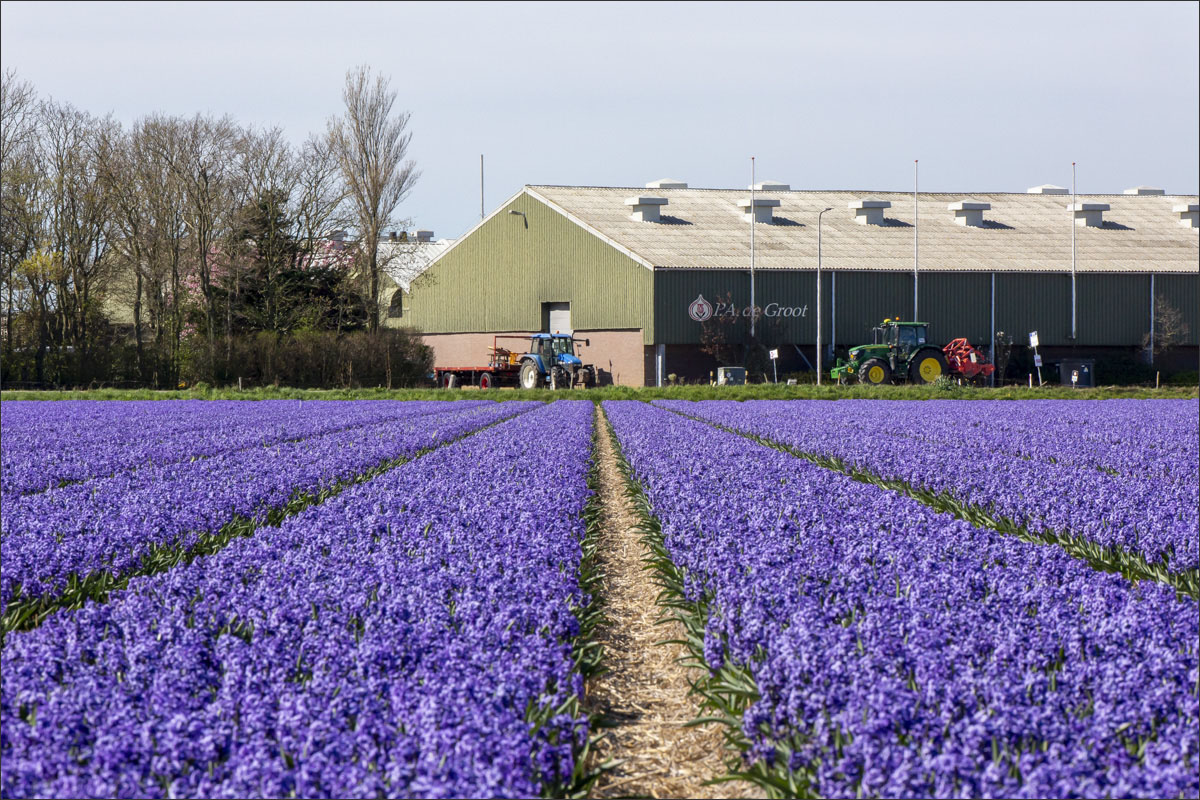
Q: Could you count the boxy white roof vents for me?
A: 10